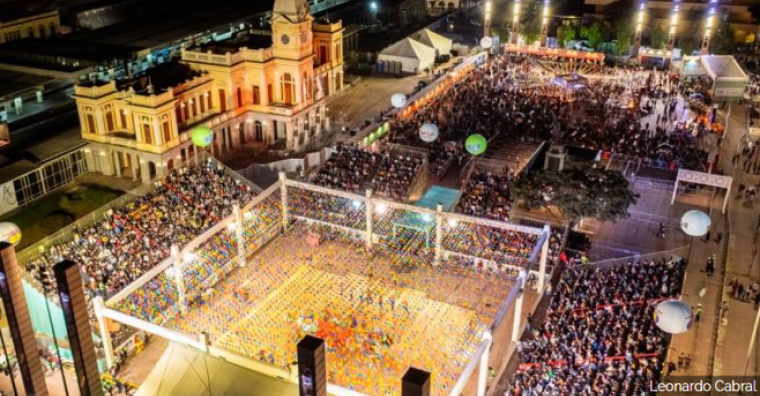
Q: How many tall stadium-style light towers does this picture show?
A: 6